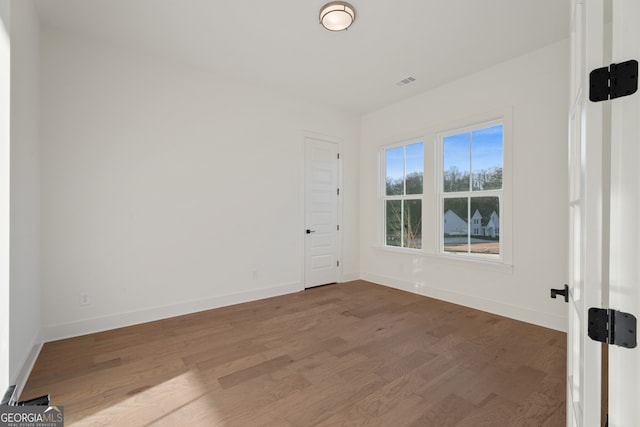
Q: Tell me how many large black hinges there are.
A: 2